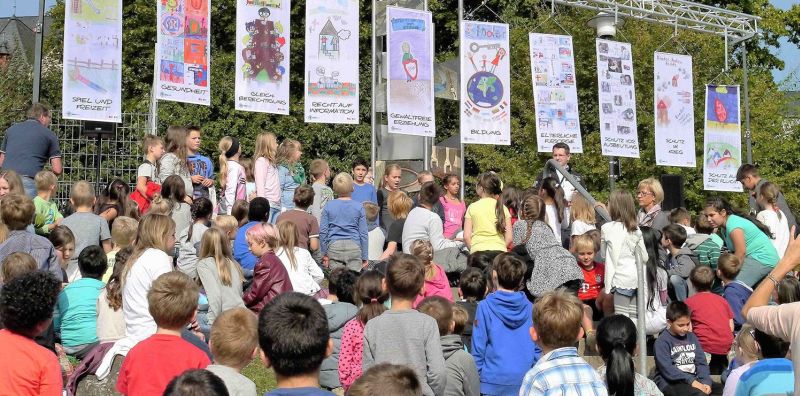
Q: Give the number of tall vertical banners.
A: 10